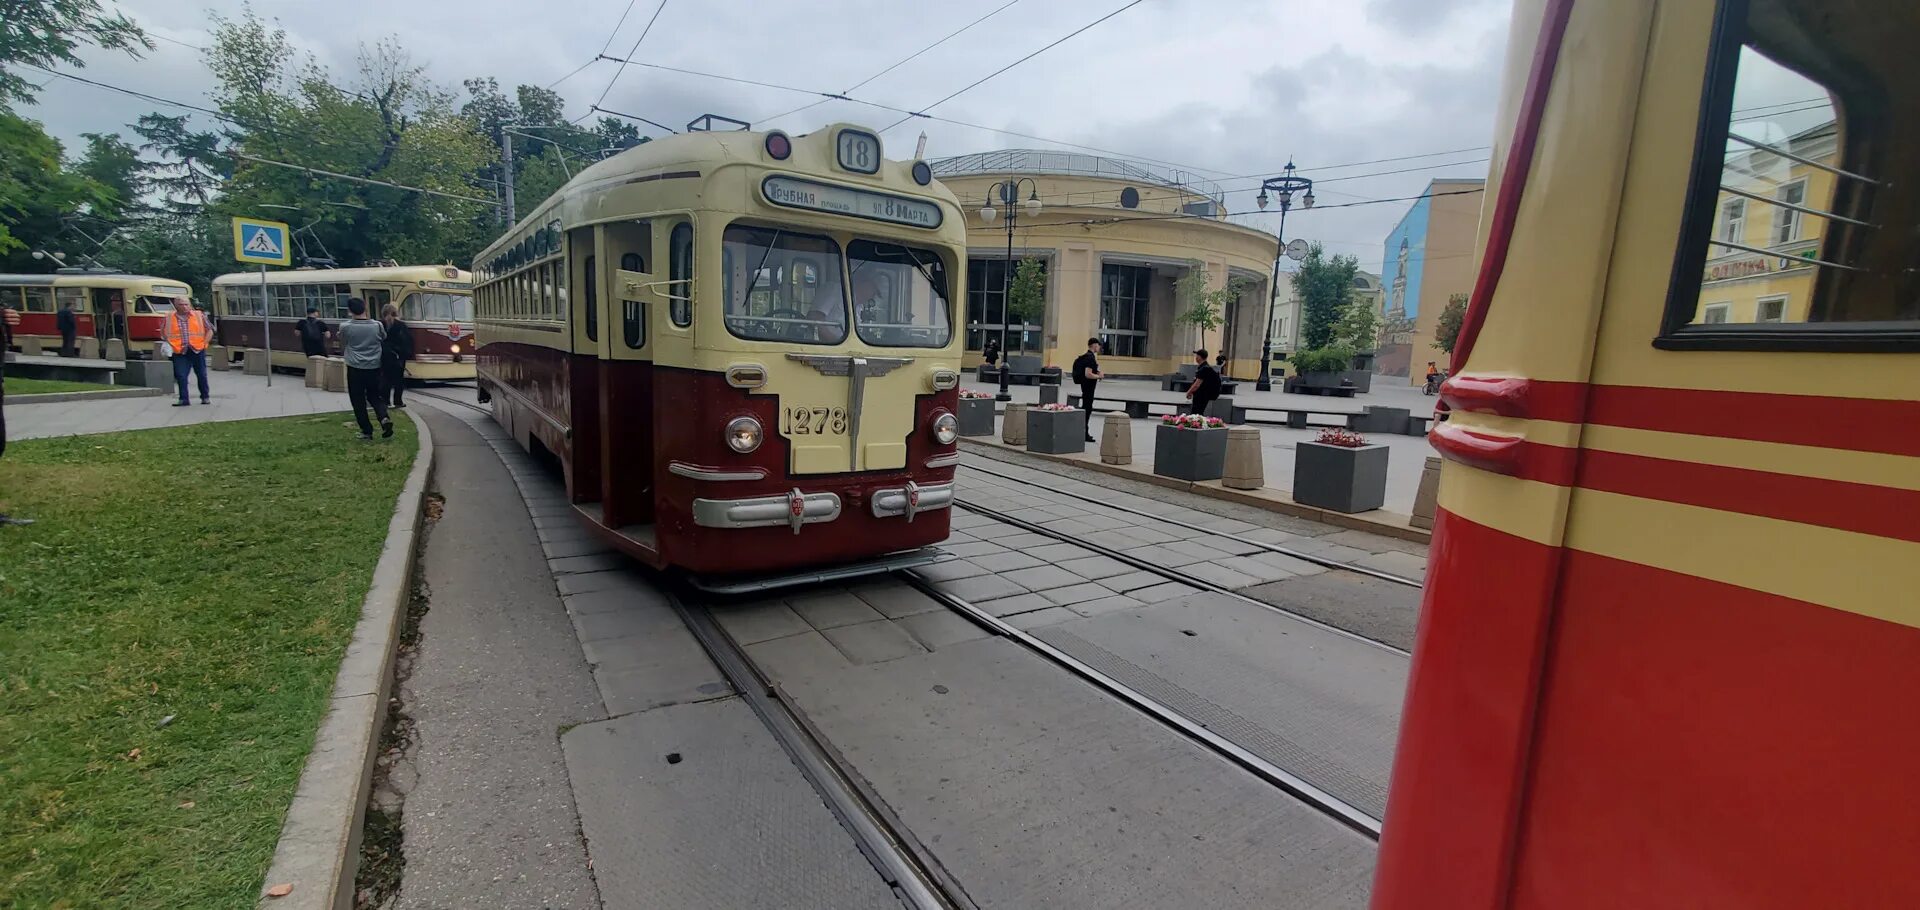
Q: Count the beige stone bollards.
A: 12